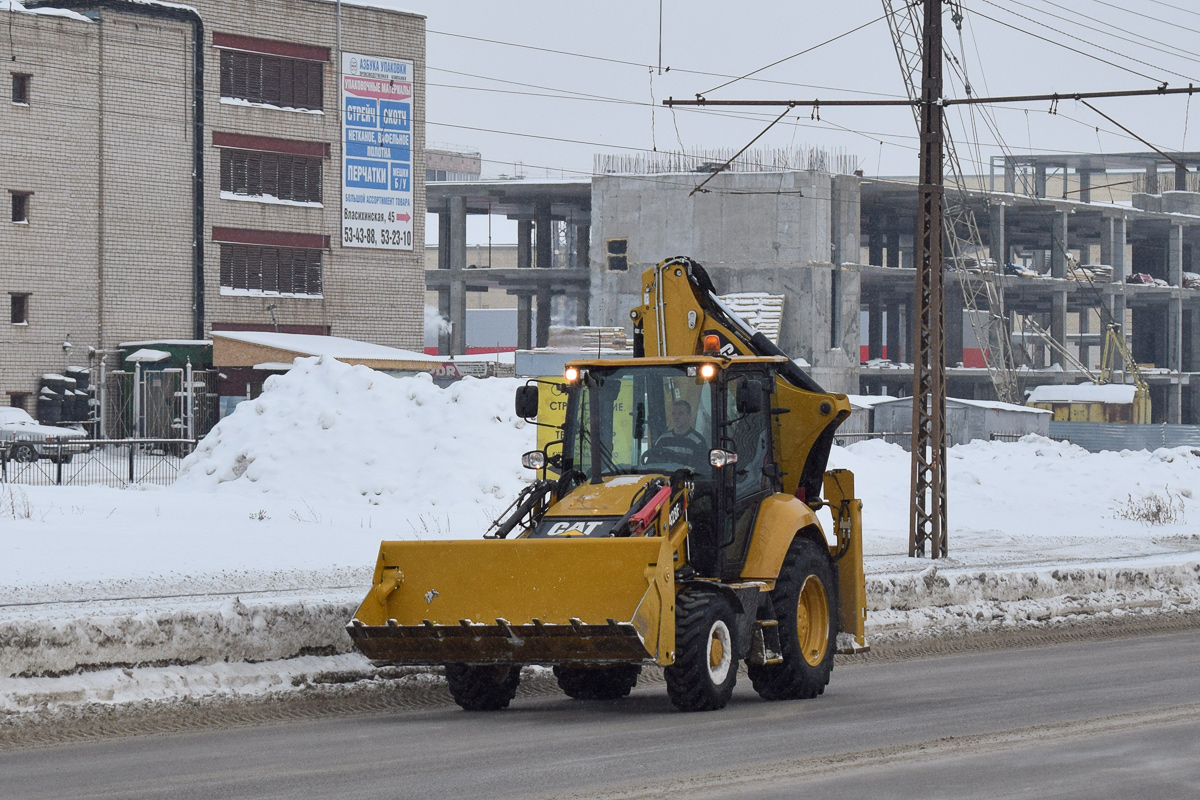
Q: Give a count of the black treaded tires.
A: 4